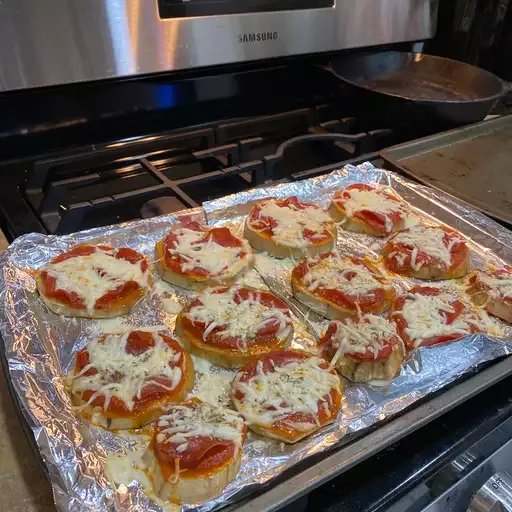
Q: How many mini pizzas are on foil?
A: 13